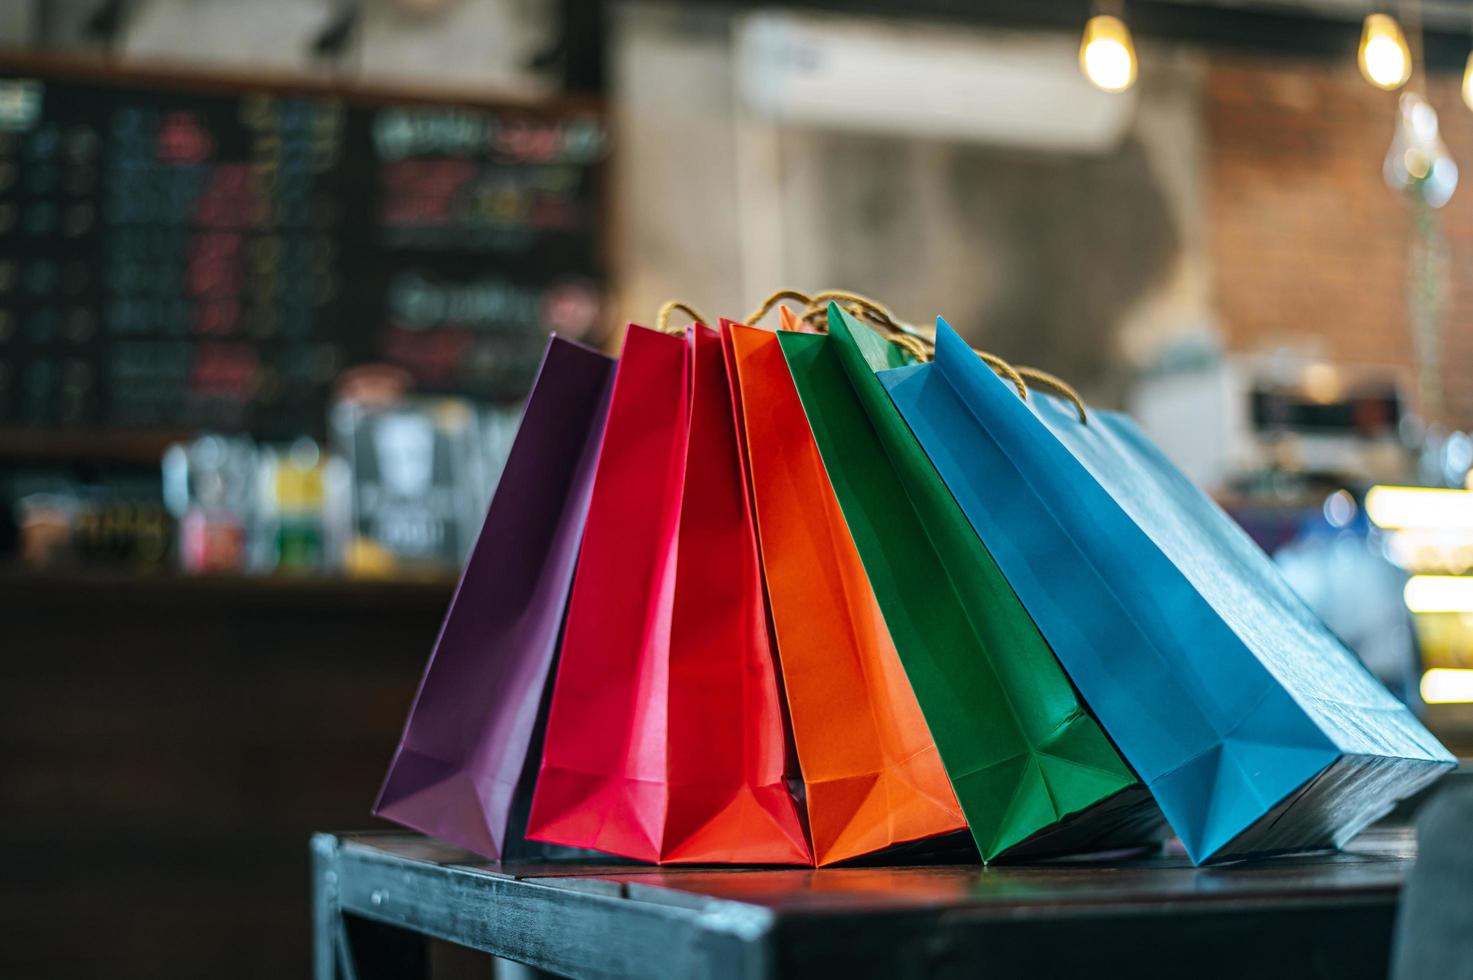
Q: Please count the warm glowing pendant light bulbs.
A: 3